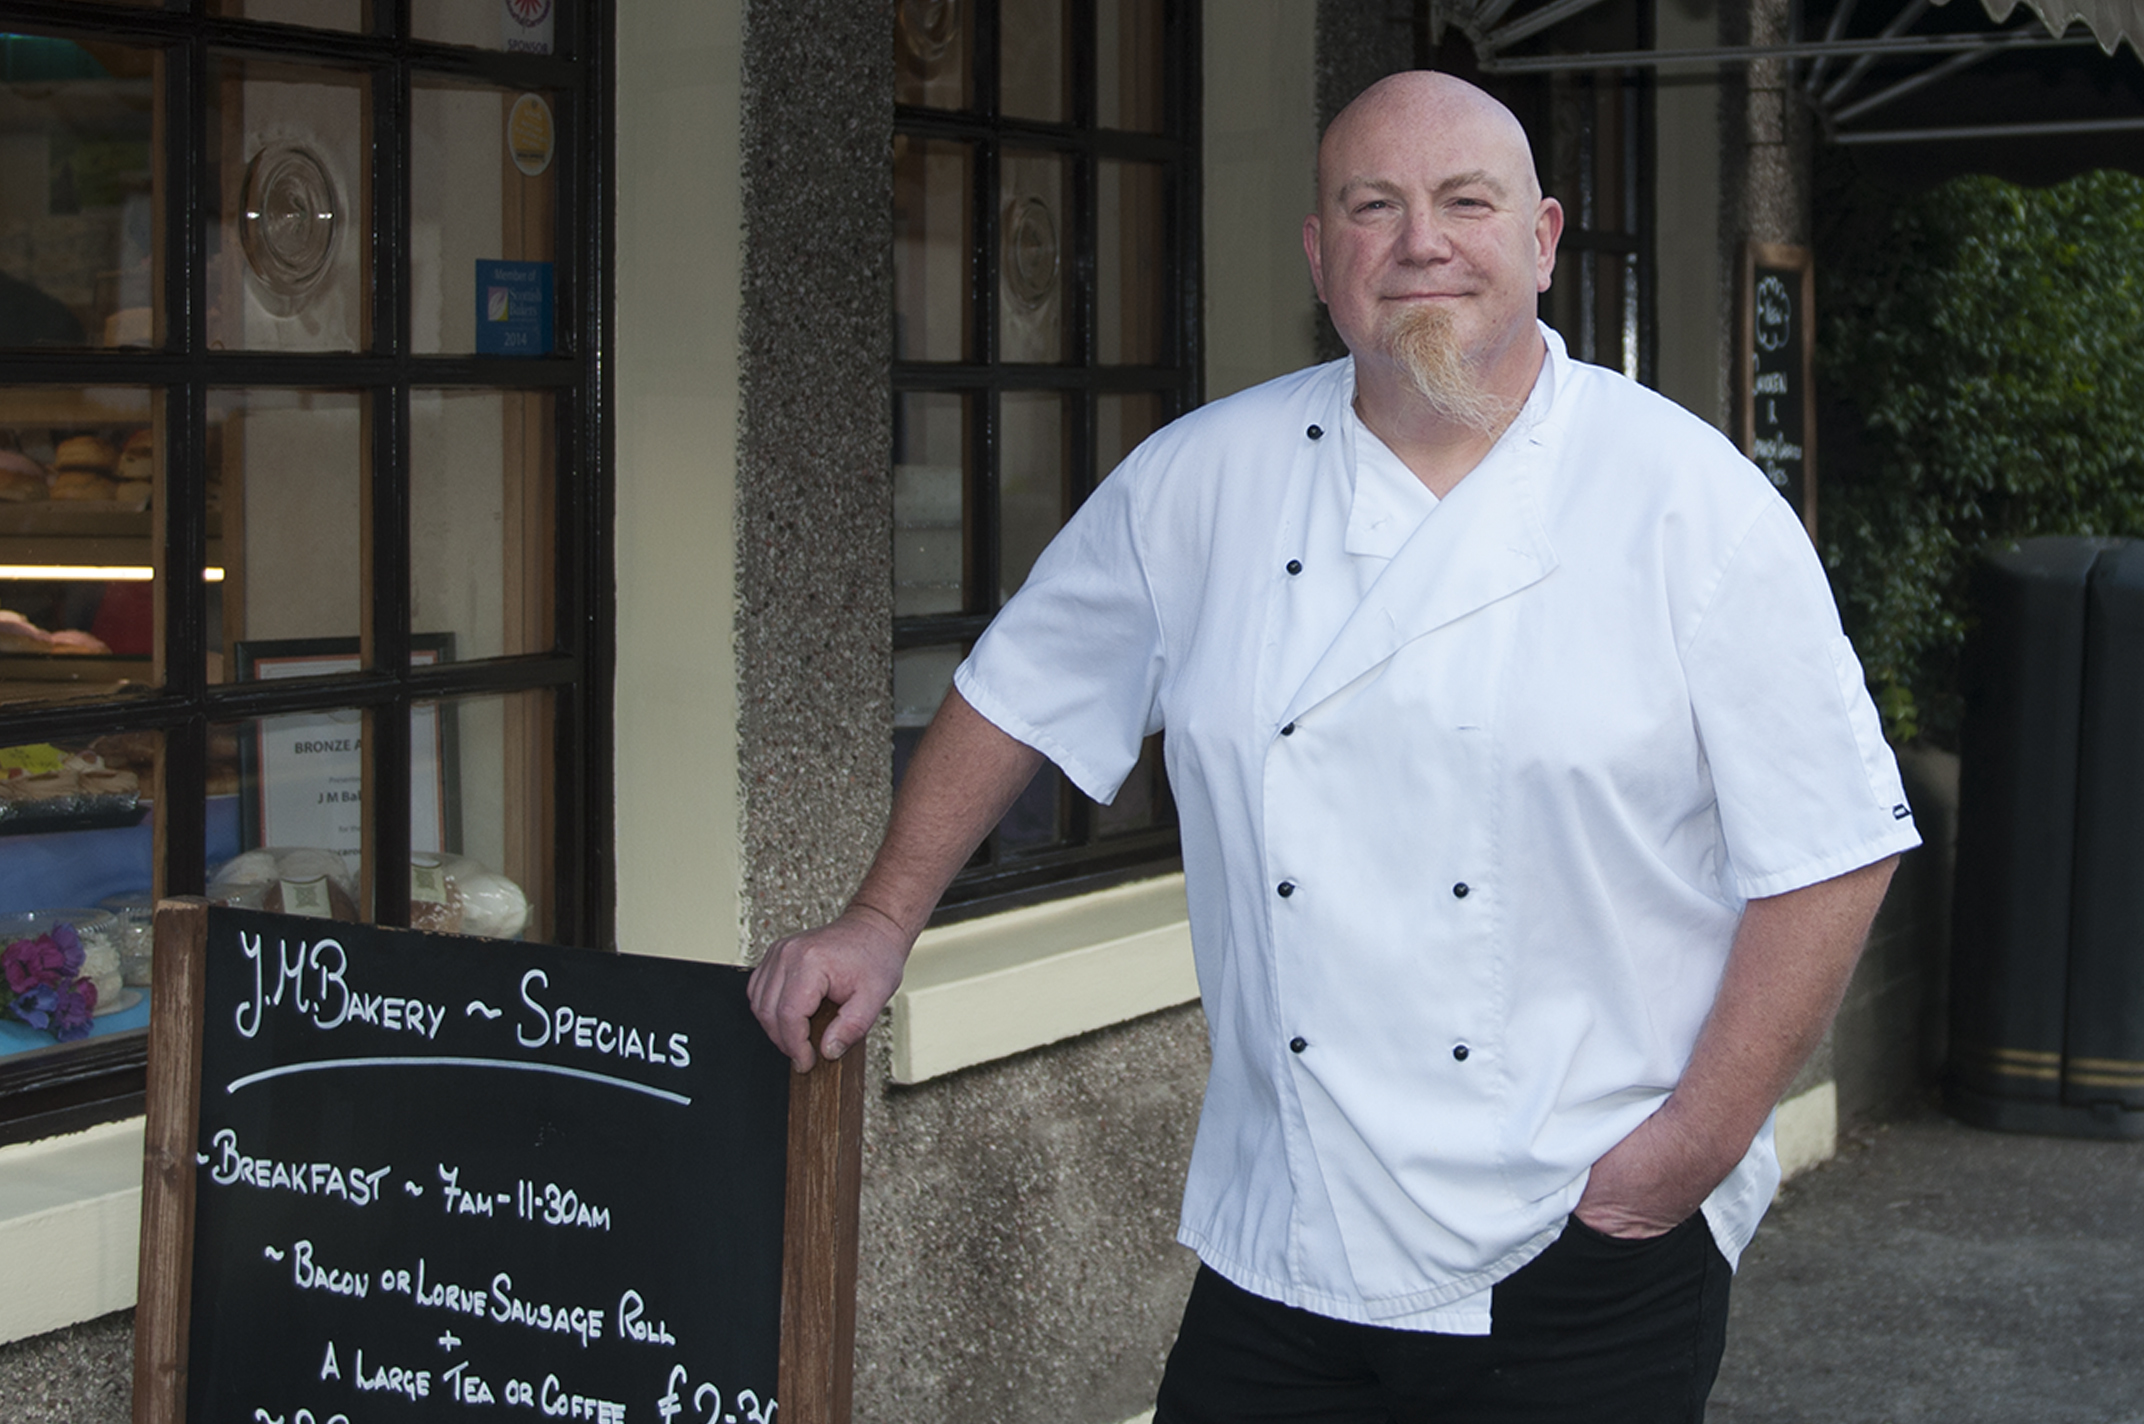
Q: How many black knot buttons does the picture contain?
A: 7